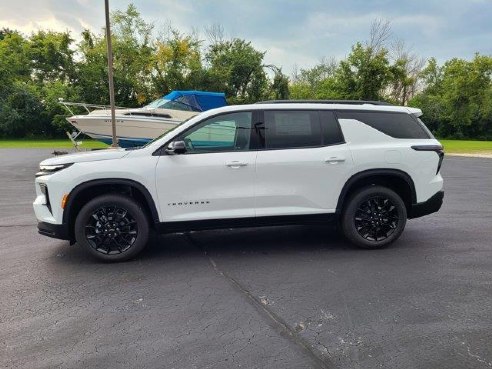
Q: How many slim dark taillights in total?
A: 1